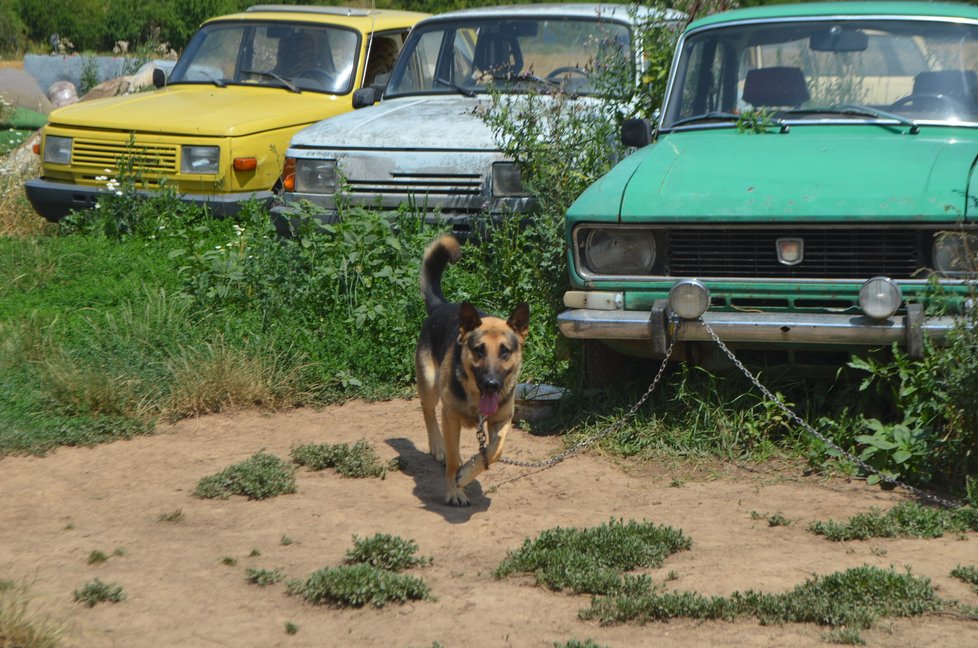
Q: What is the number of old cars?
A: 3